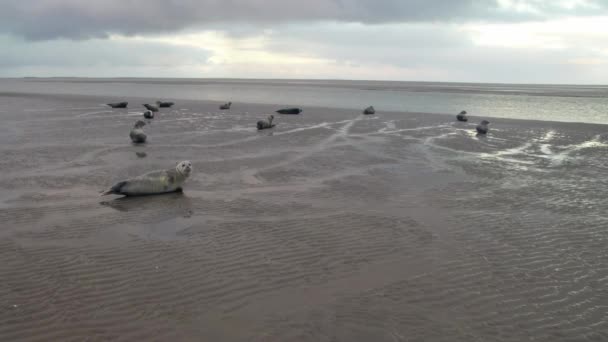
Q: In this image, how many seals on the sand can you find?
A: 12